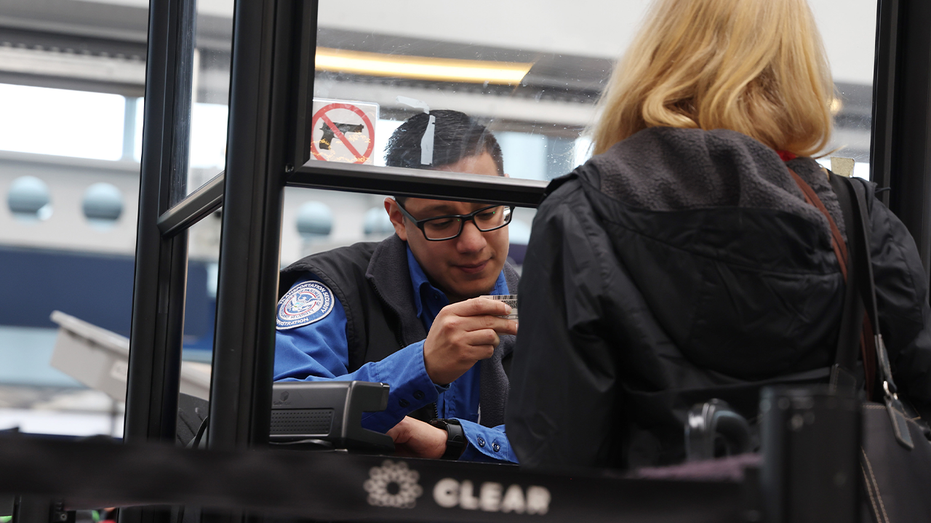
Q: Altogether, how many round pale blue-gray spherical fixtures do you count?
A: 4